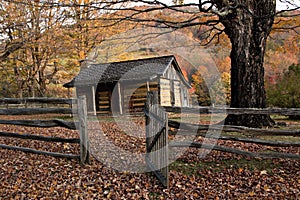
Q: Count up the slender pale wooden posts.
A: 3